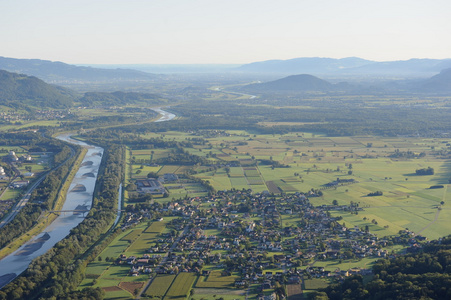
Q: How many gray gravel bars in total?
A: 7